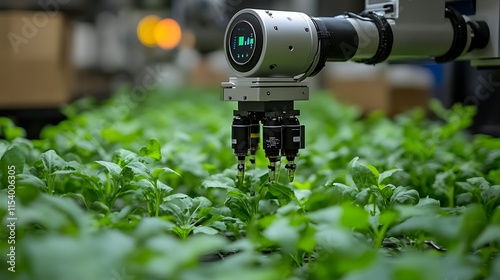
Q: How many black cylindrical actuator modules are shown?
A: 4